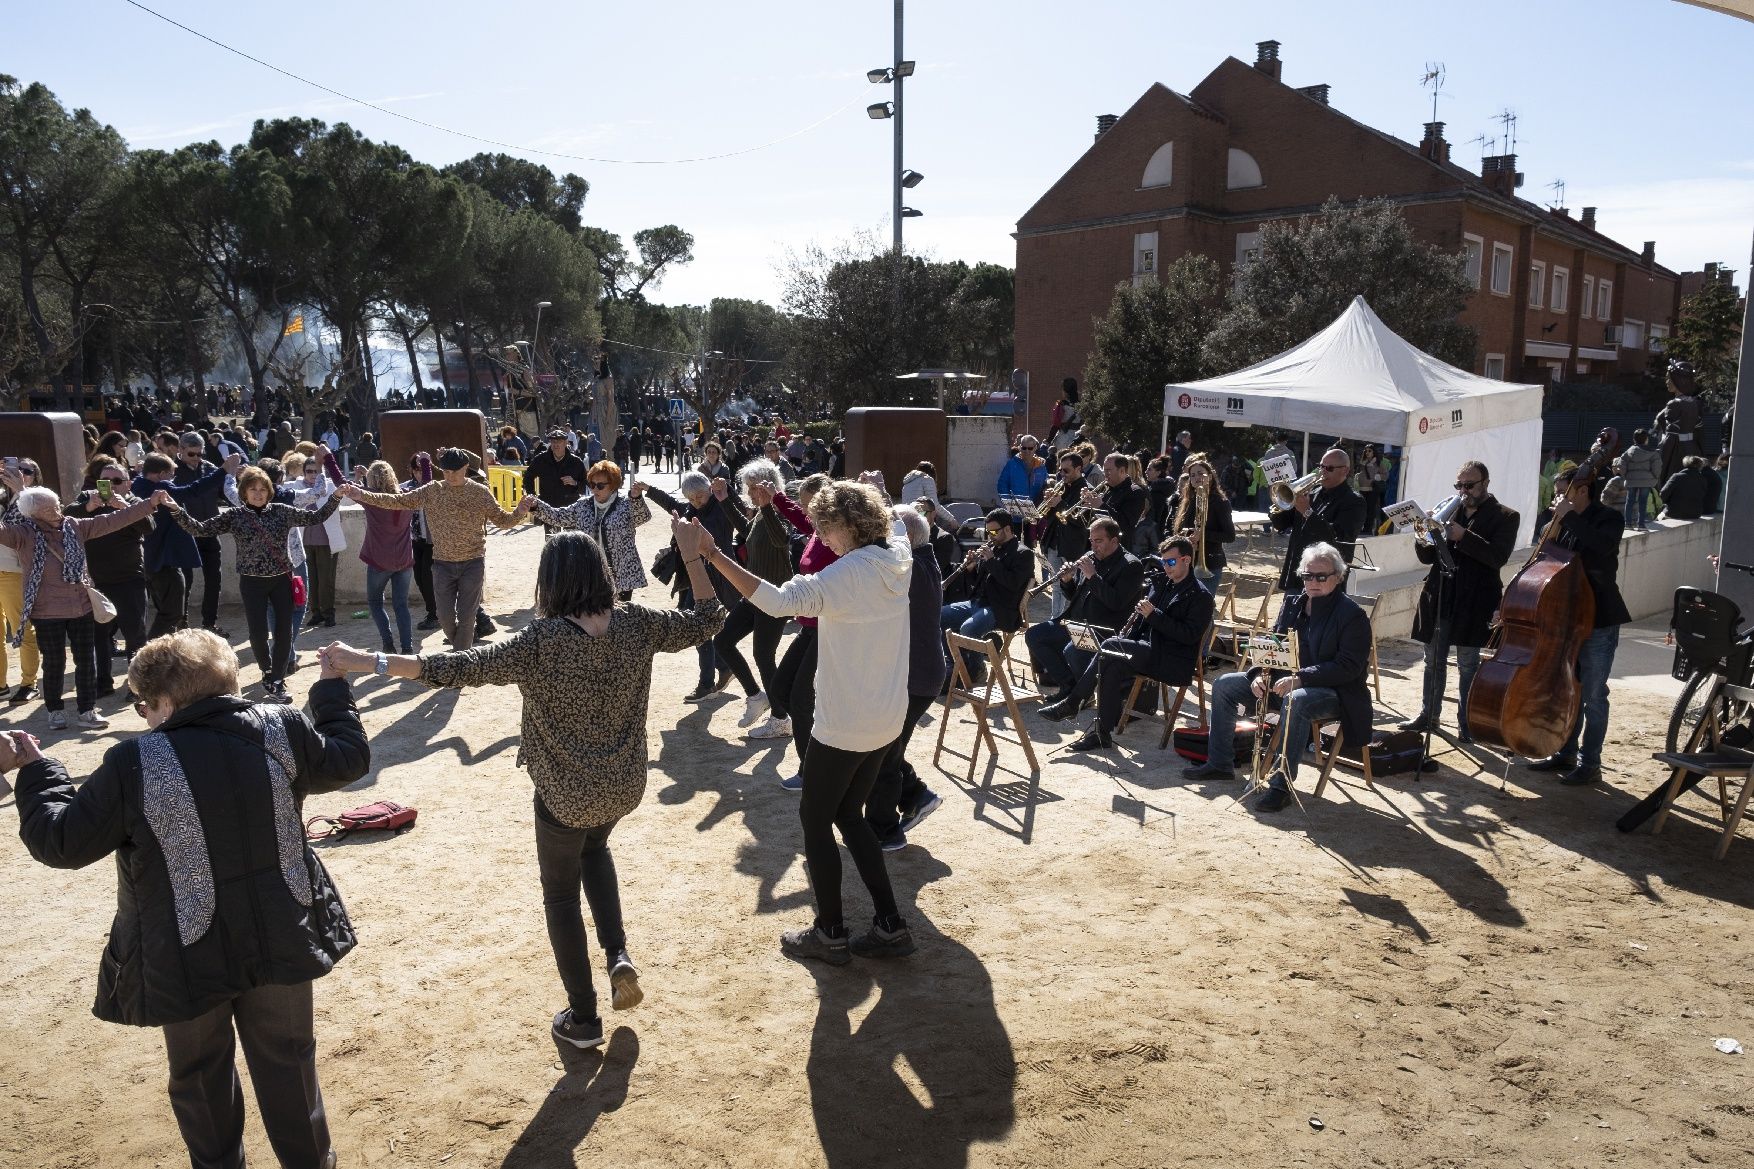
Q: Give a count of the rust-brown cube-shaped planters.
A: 3